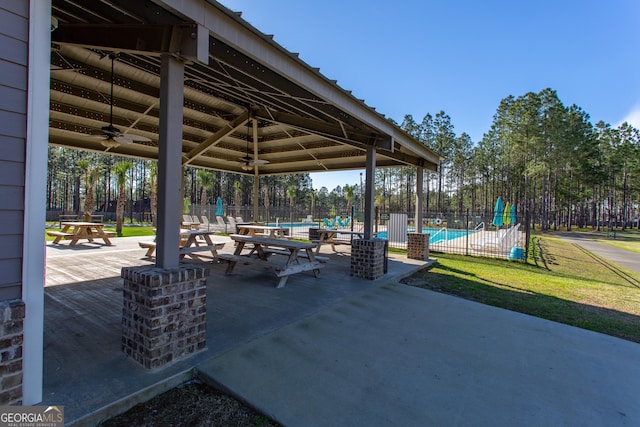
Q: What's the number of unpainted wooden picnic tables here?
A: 5